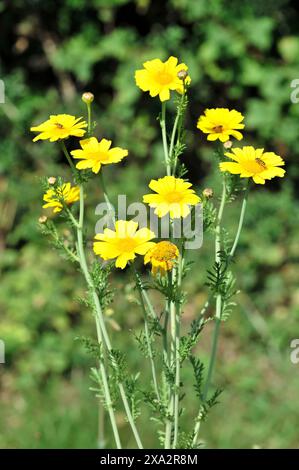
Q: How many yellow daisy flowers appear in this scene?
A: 9